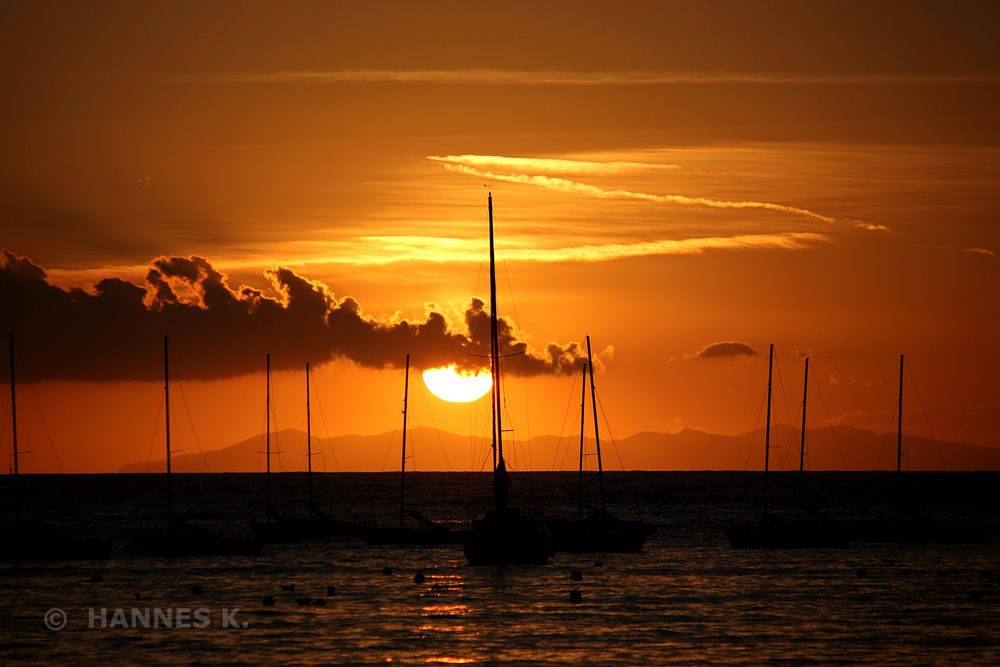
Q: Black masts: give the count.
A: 11